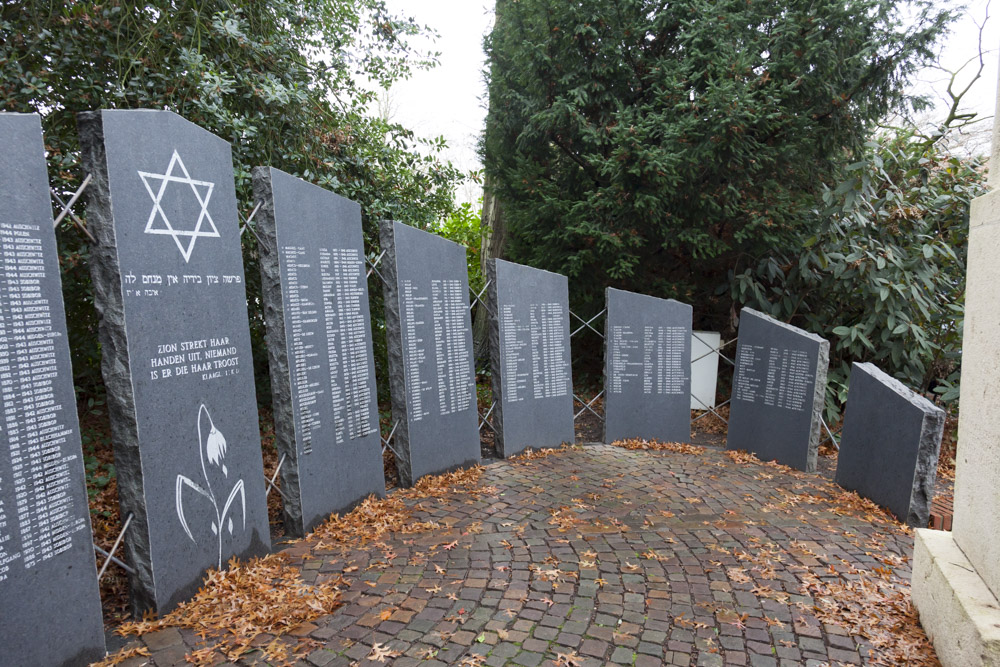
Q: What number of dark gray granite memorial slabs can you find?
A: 8